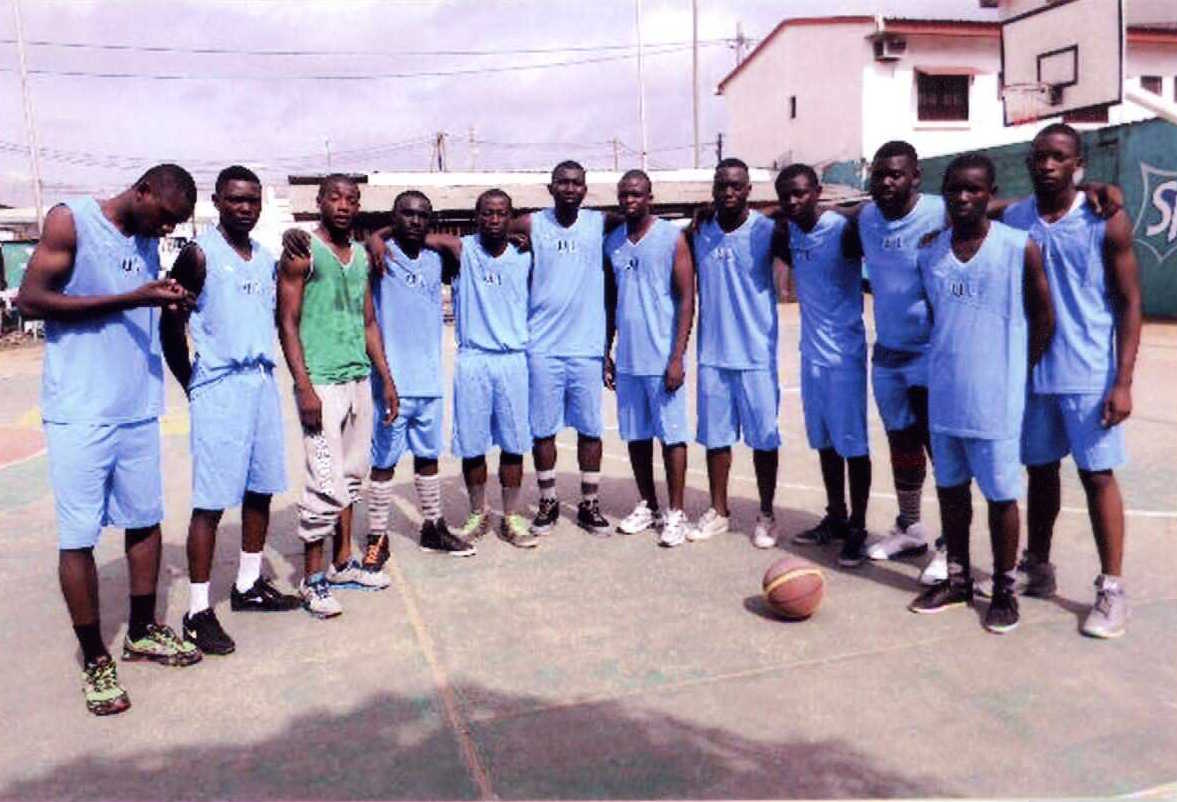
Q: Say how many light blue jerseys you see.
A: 11